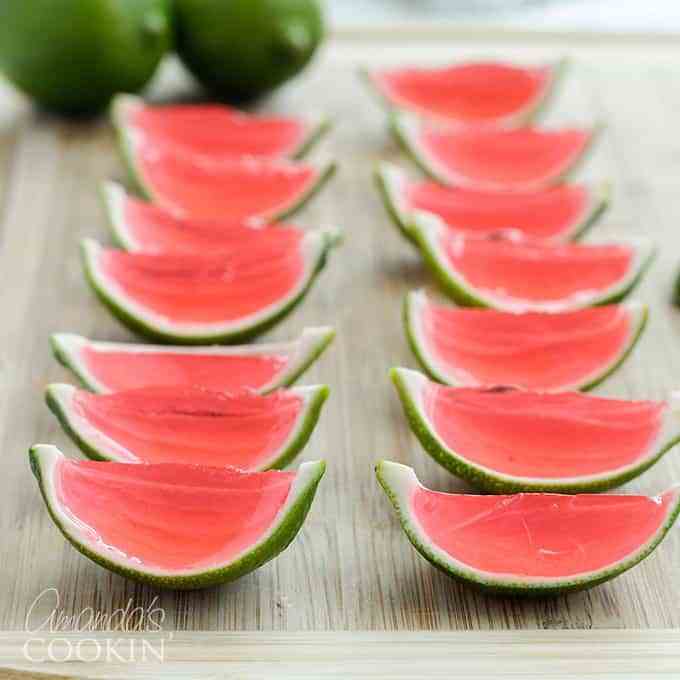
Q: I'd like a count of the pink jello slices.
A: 14